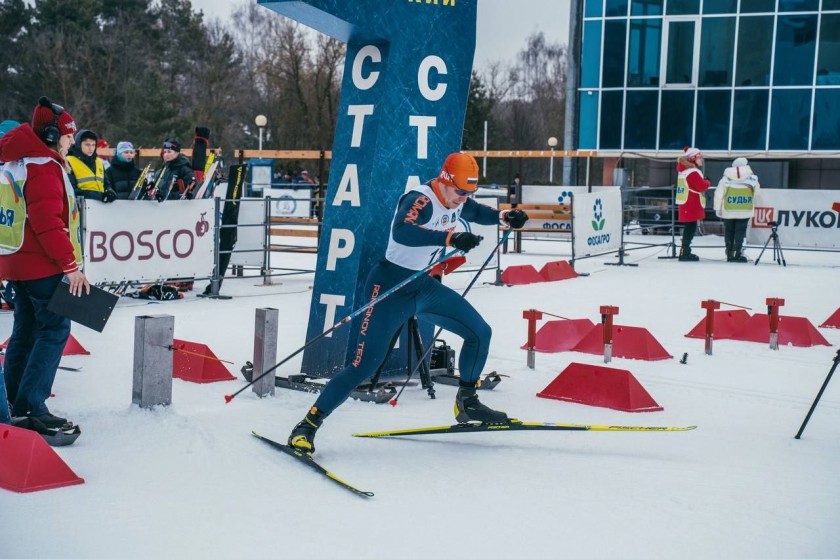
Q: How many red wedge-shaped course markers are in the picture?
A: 11